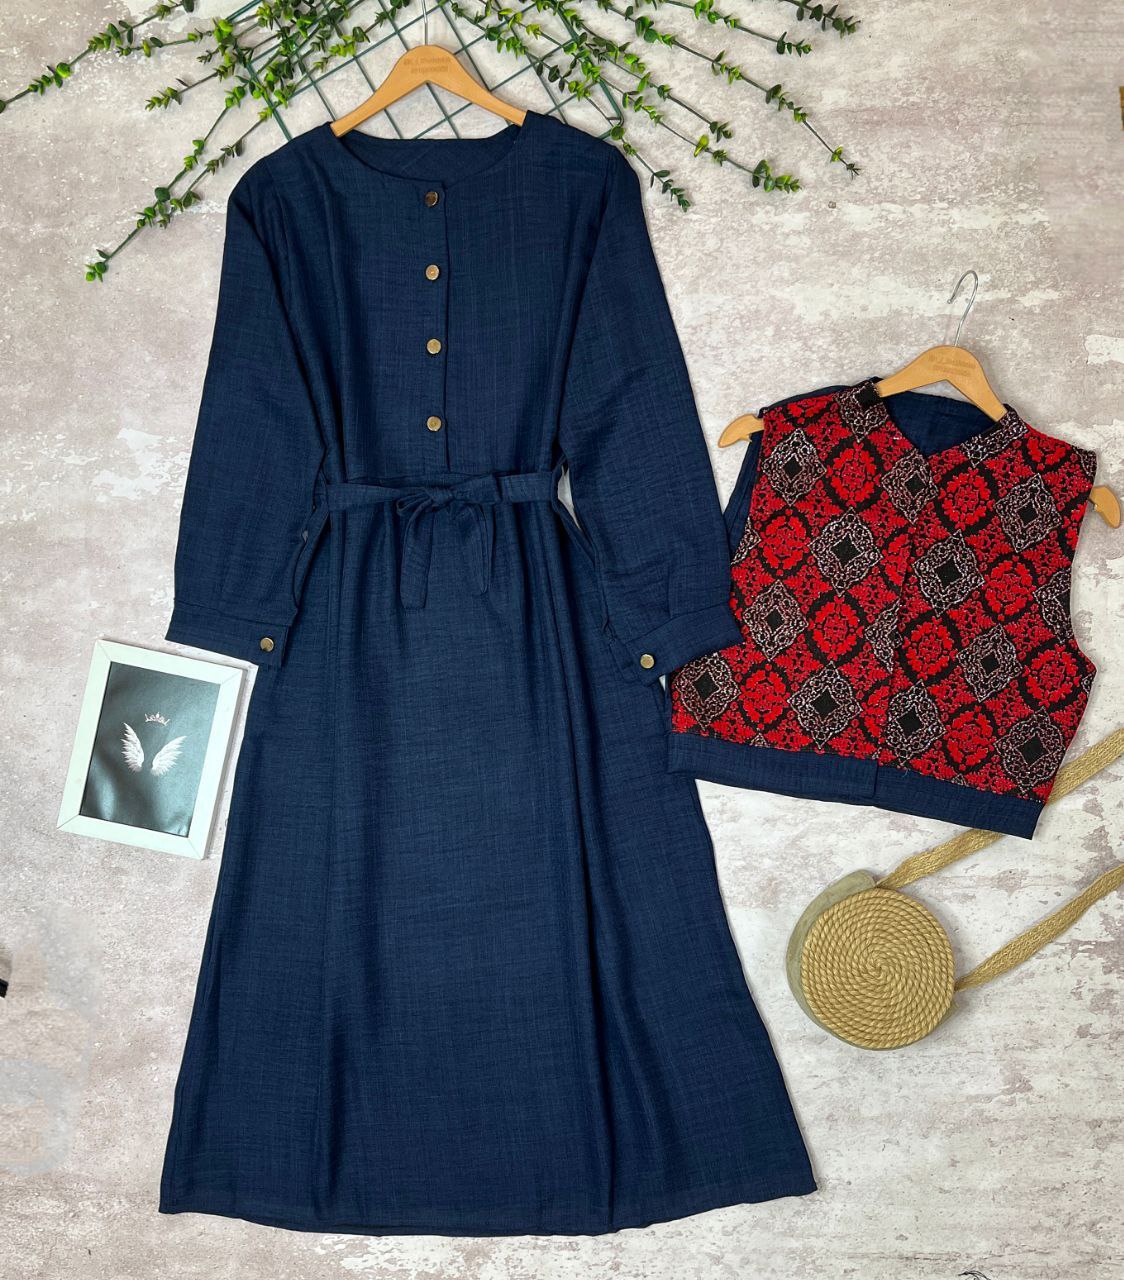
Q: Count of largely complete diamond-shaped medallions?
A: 11